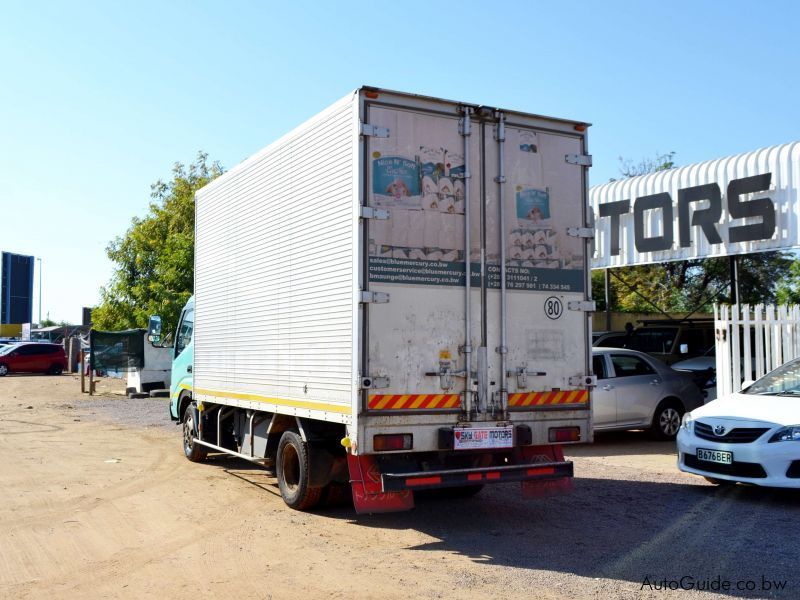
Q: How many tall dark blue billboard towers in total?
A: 1